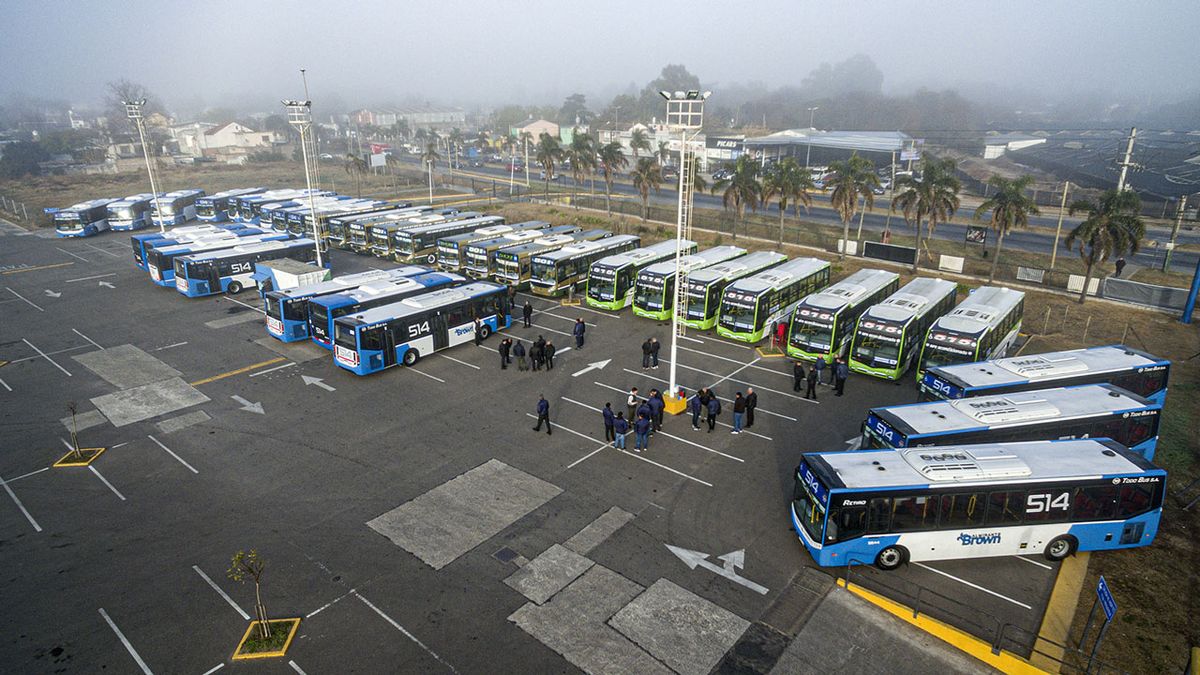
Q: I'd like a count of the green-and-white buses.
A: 7